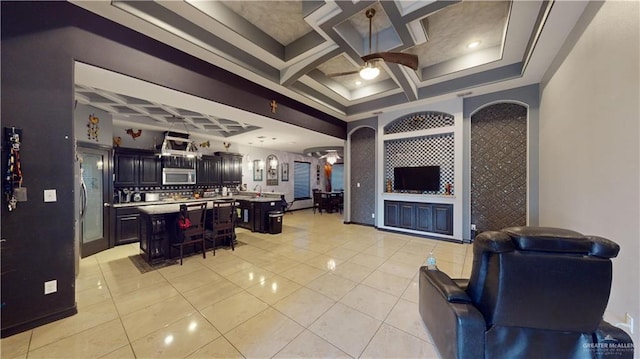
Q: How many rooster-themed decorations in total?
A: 5